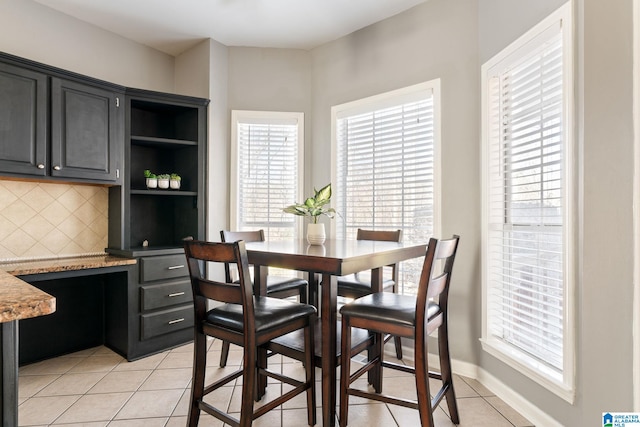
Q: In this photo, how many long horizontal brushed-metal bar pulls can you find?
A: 3